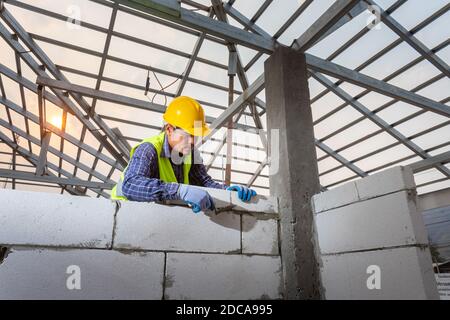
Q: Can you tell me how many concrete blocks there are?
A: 11